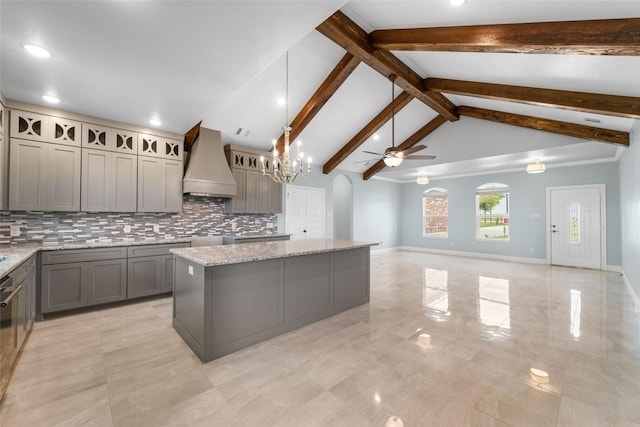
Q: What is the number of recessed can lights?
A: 6